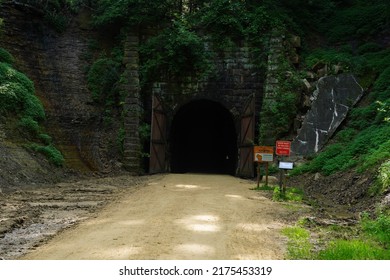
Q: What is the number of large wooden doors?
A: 2